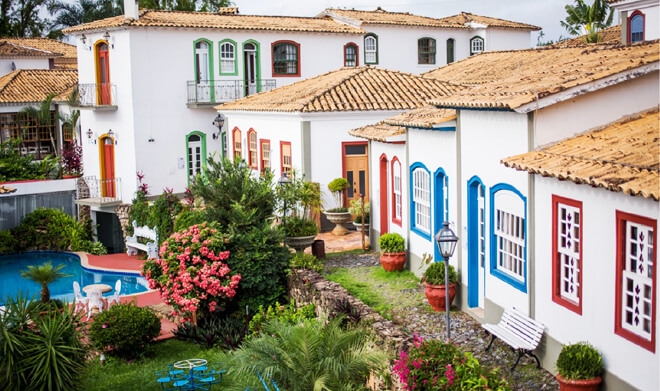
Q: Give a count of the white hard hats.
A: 0